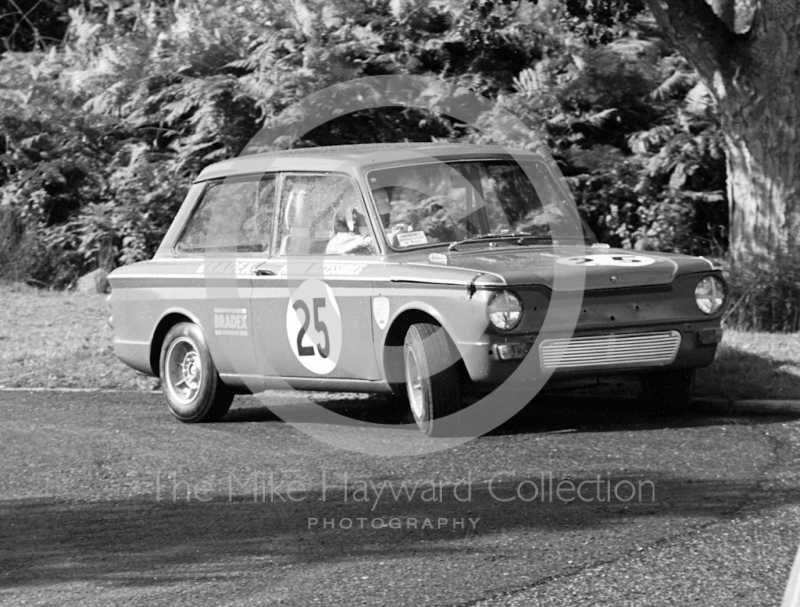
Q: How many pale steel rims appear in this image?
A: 2